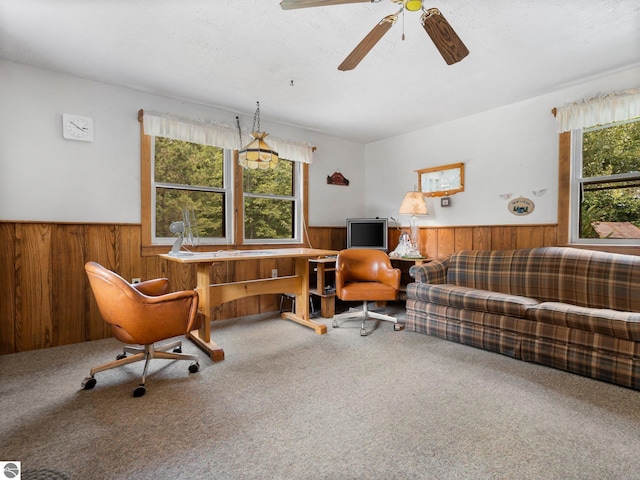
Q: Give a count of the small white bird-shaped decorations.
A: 2